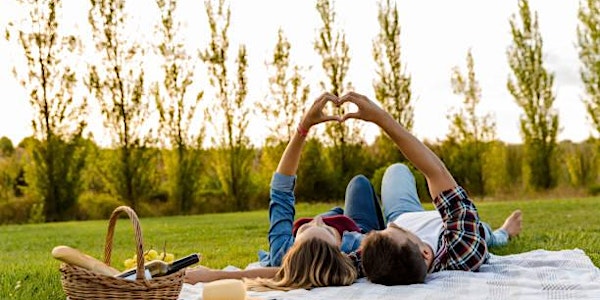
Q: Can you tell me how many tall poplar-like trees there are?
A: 10